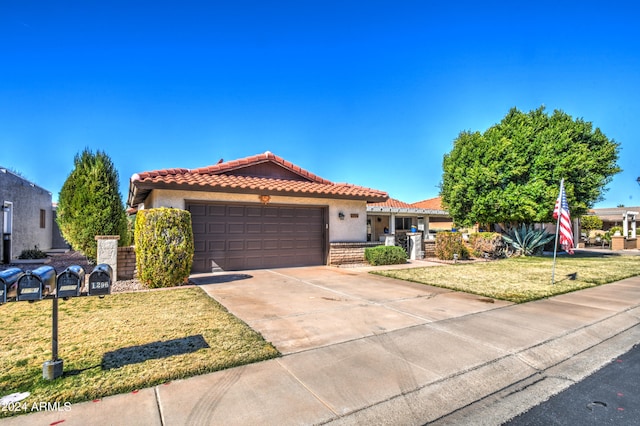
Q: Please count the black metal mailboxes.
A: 4